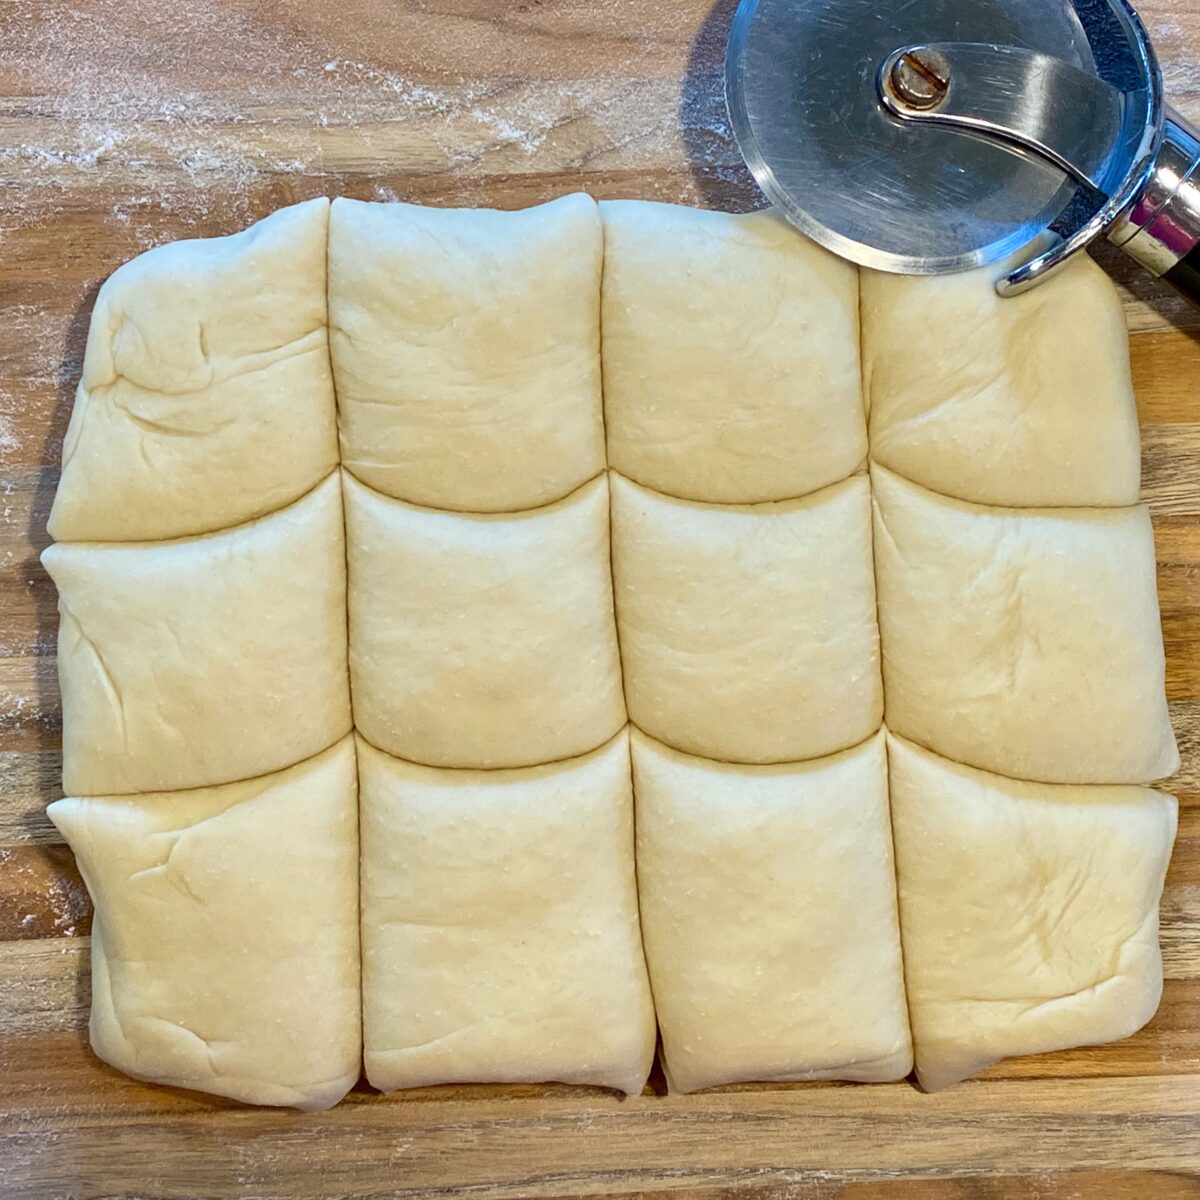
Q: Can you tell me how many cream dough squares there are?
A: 12